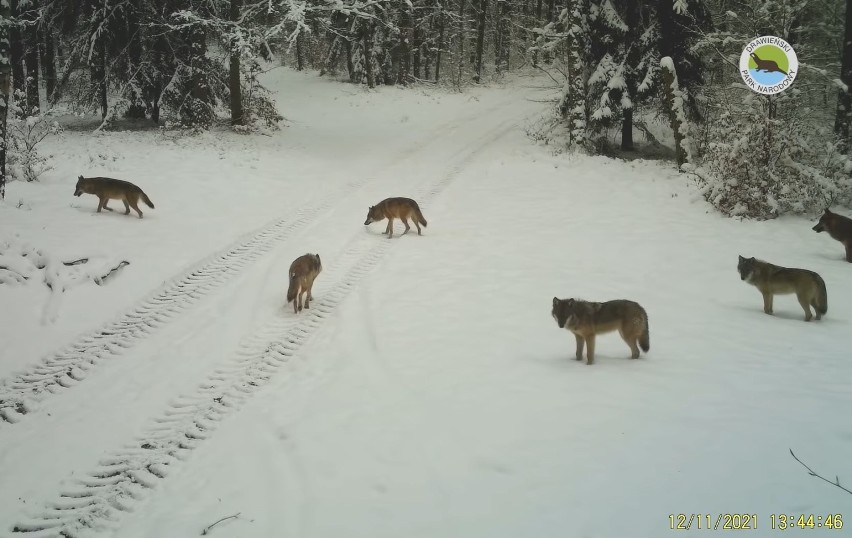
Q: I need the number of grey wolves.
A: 6